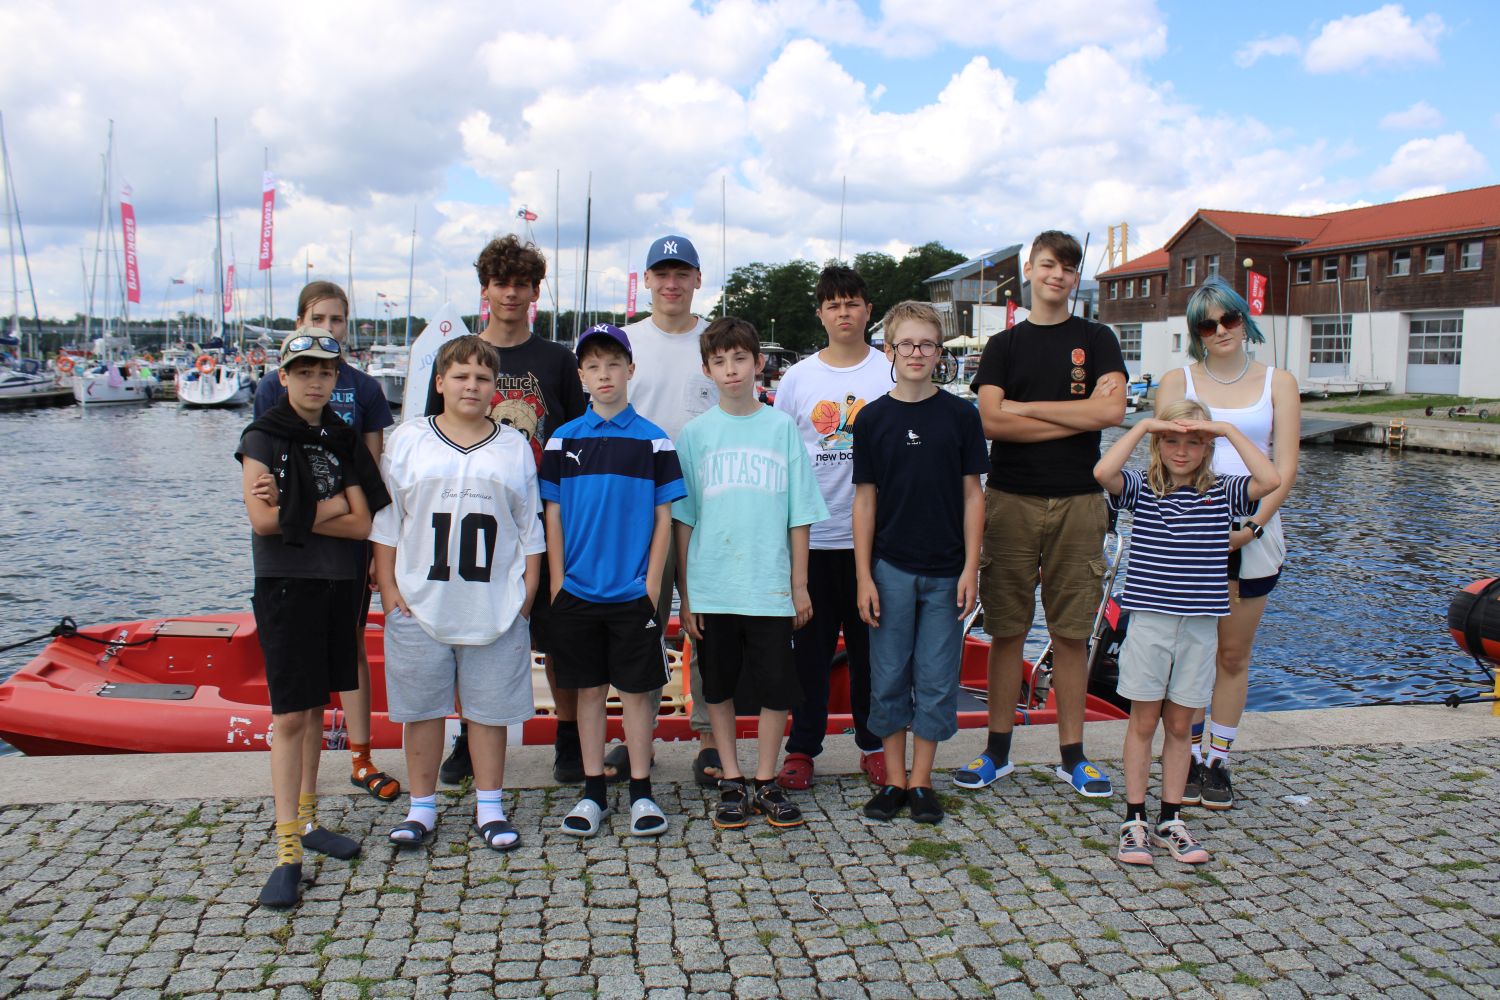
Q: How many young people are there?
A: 12